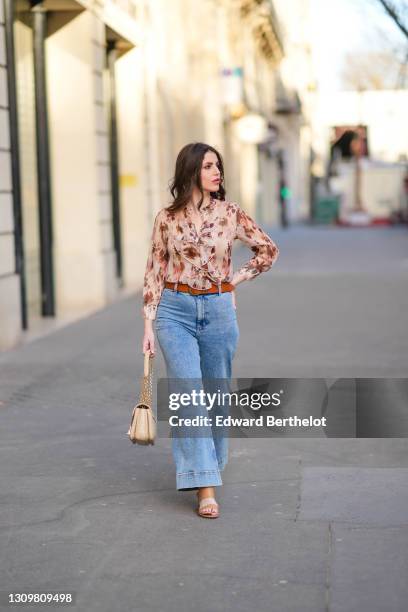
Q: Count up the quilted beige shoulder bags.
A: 1